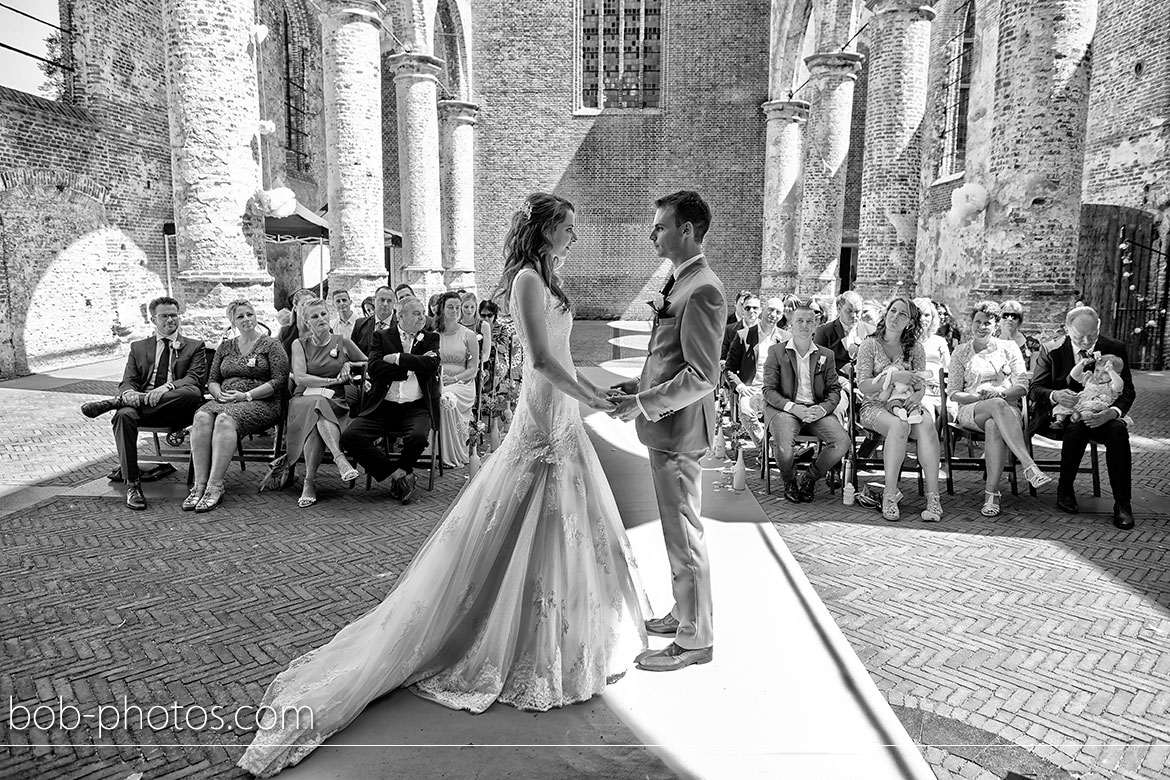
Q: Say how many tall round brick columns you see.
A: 8